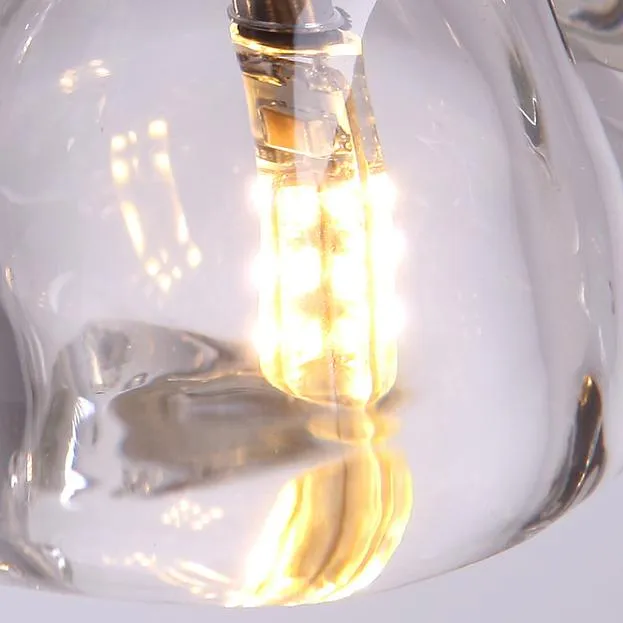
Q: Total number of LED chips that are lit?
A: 12